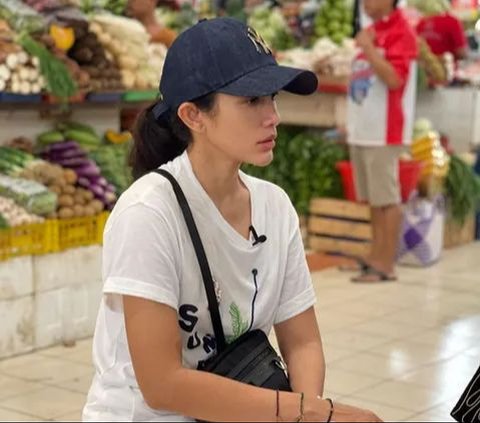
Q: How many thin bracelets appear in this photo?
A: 3